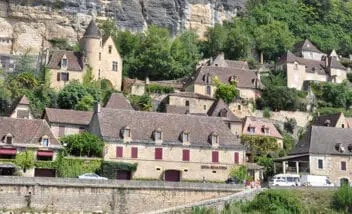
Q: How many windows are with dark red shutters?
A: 6